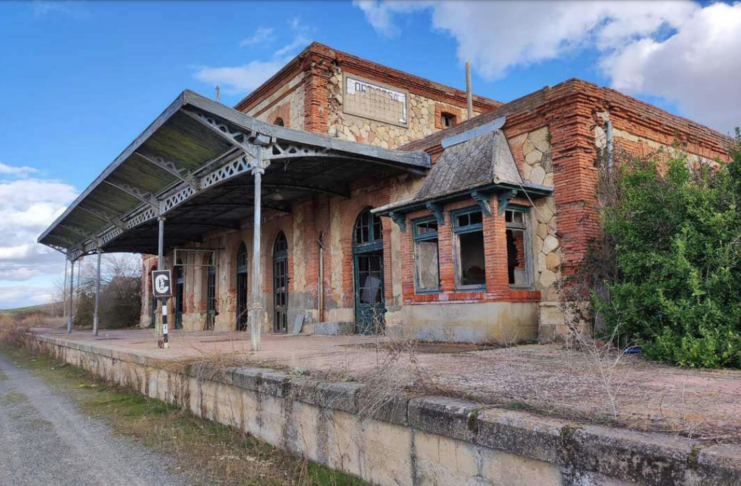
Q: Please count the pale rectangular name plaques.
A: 1